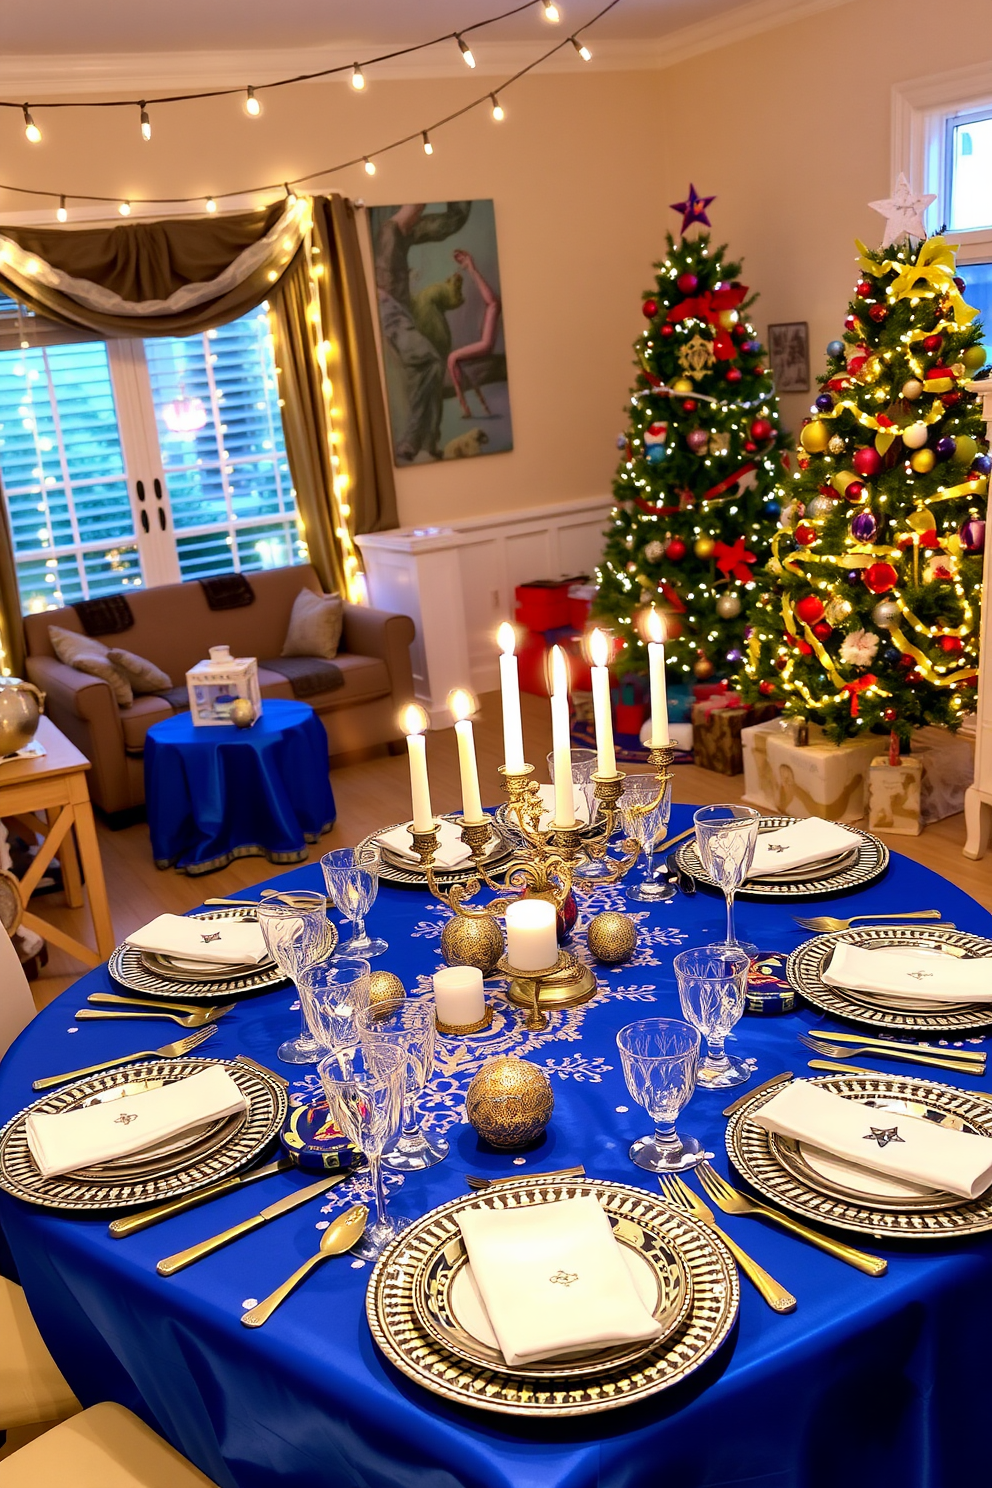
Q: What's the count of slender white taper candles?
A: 6